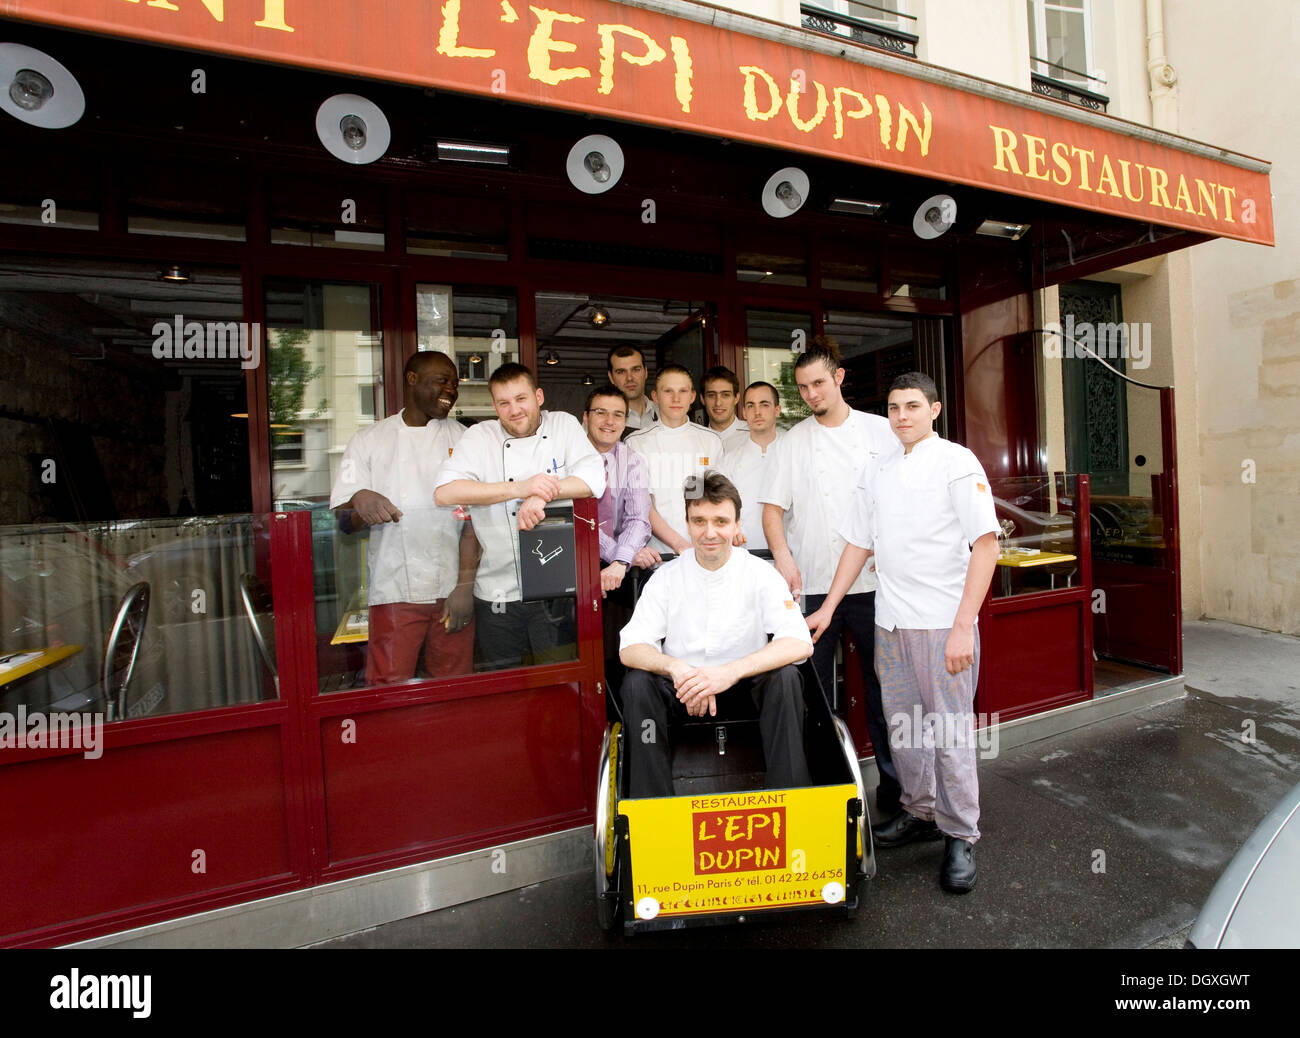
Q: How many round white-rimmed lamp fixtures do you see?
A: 5